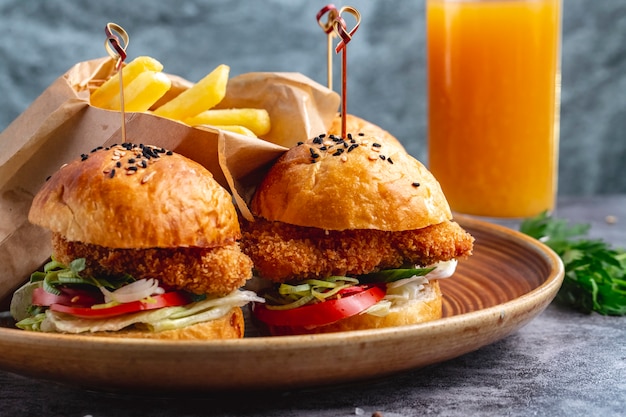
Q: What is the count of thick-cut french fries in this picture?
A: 5